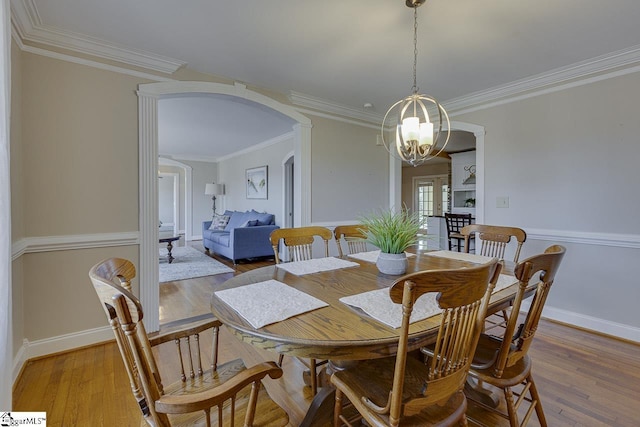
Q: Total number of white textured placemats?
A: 6